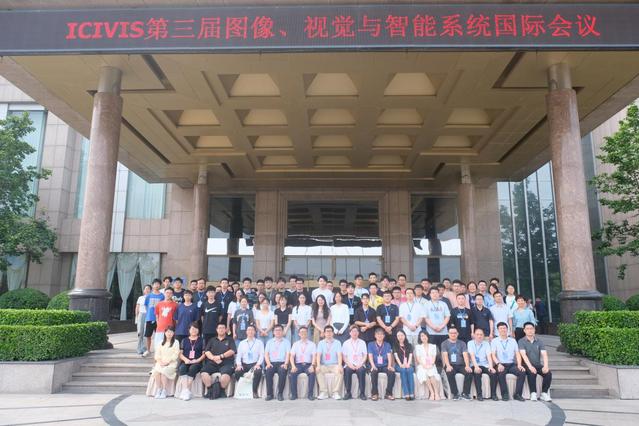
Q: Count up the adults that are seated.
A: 15